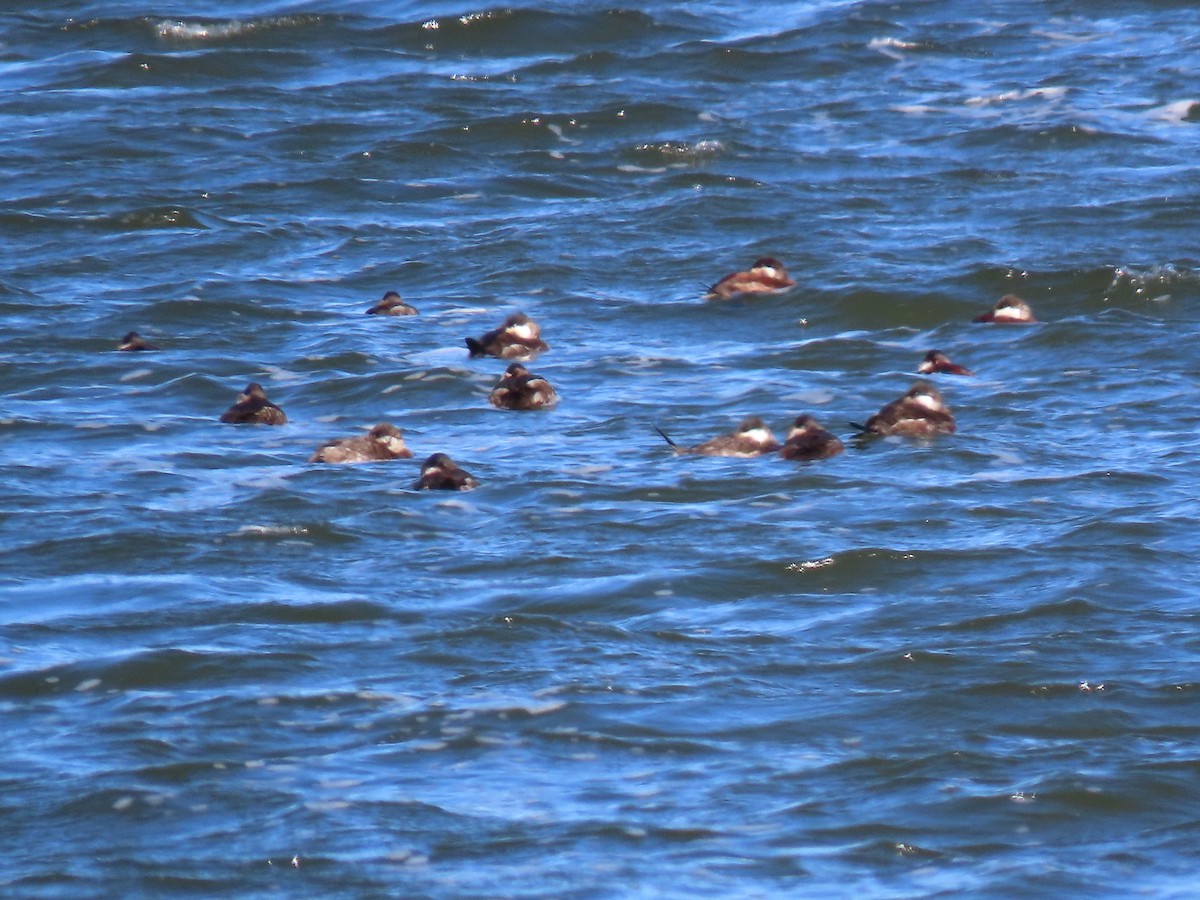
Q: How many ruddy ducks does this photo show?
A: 13